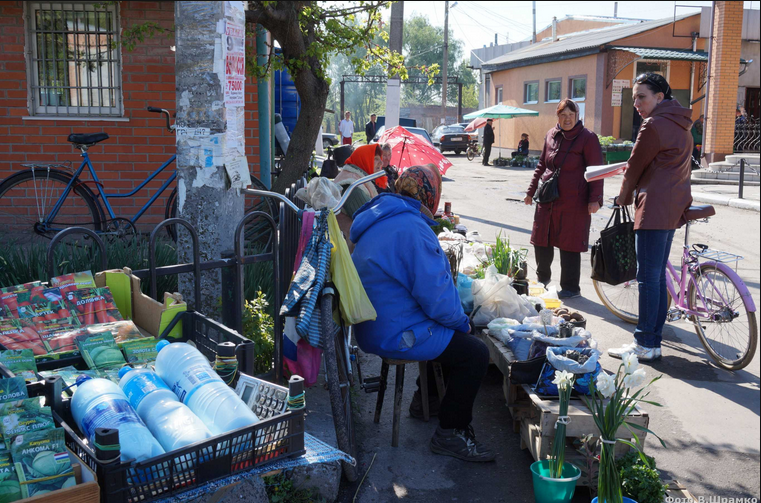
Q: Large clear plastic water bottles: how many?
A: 3